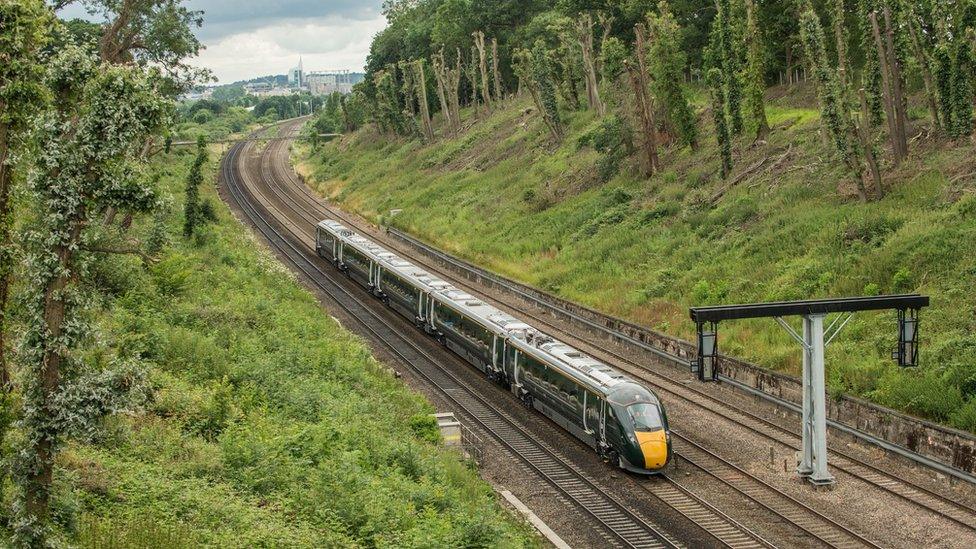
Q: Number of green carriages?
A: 5